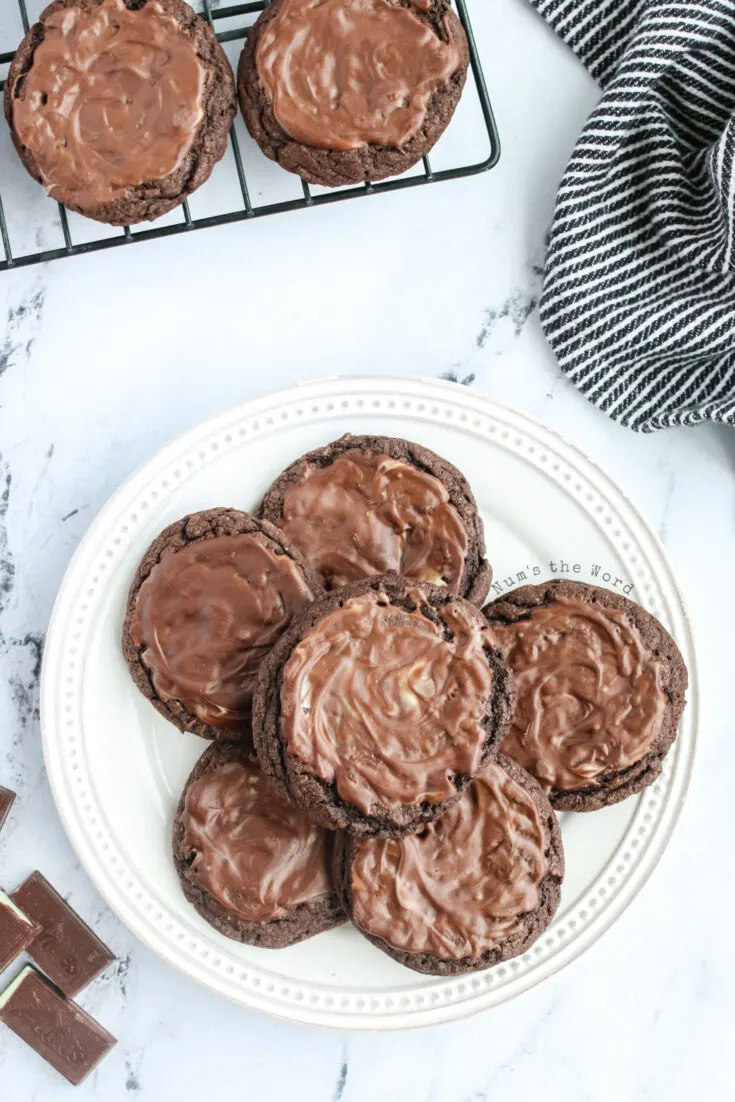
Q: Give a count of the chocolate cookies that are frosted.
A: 8